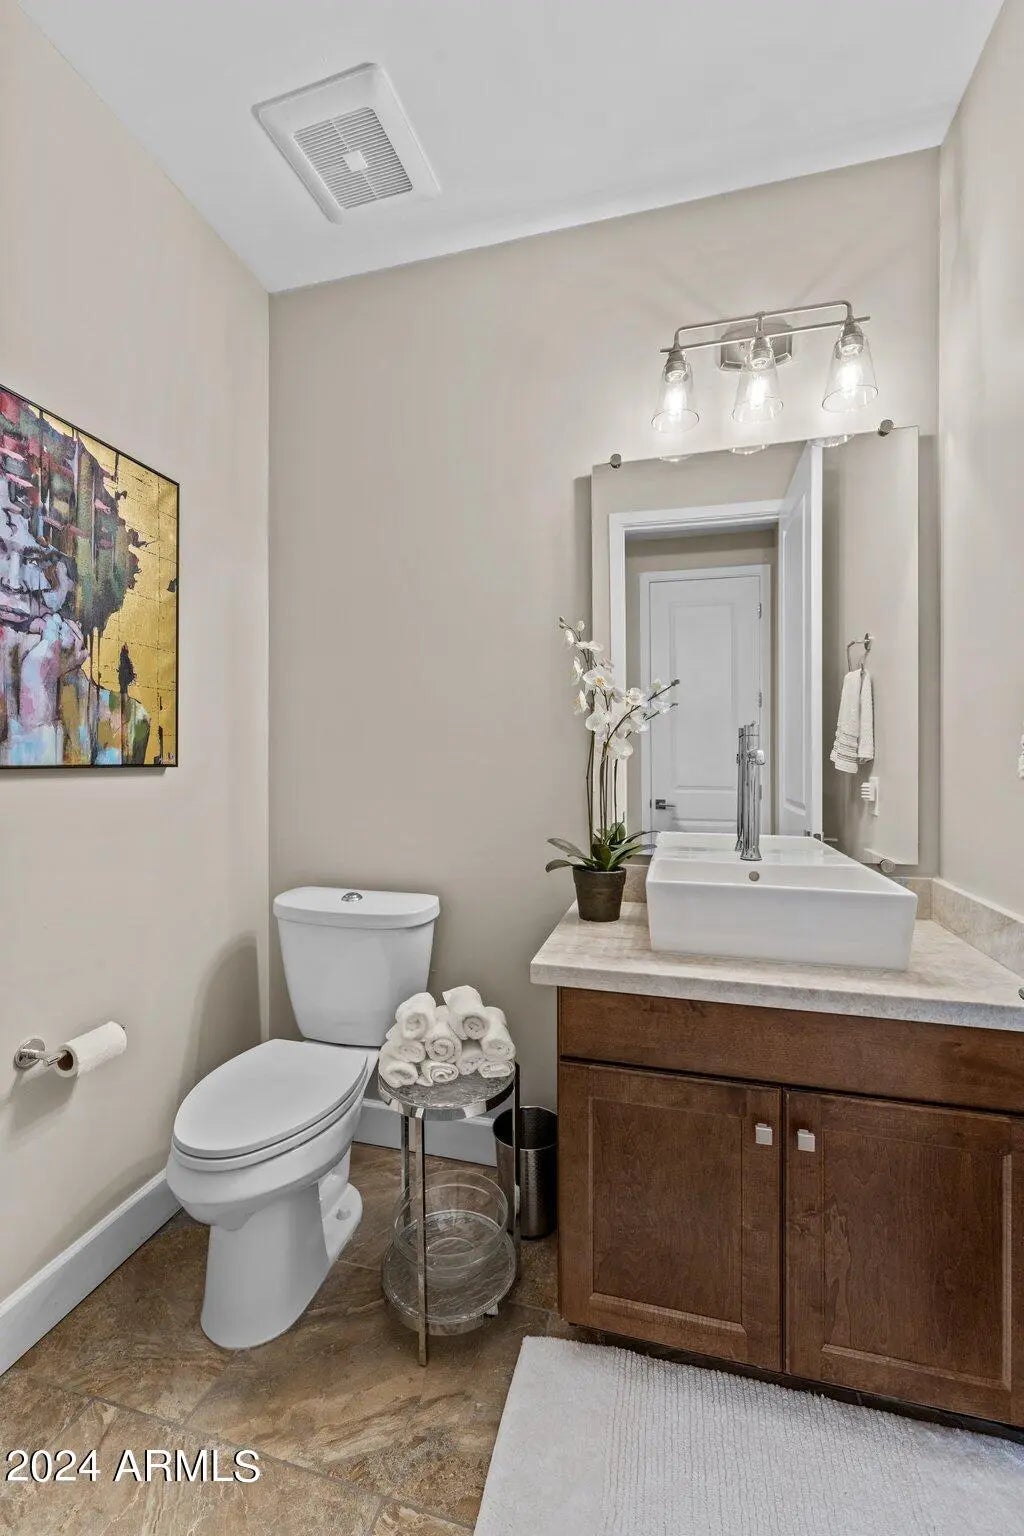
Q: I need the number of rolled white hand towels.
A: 9